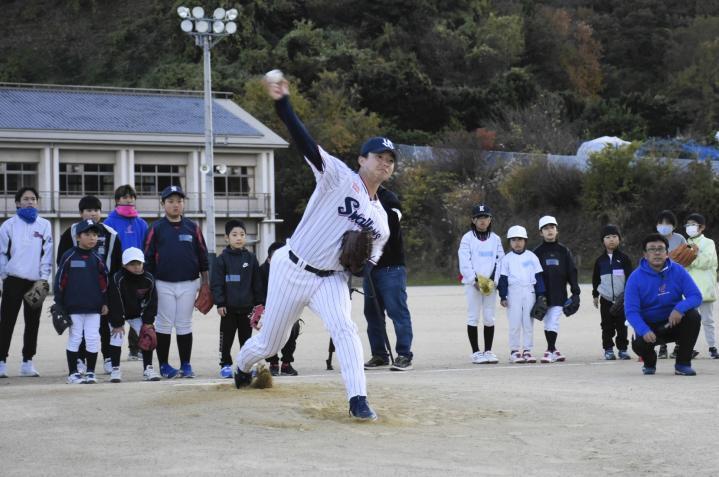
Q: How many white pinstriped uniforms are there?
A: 1